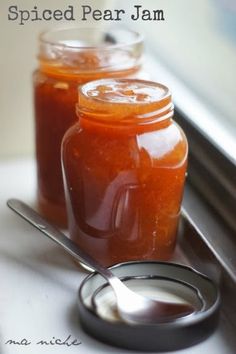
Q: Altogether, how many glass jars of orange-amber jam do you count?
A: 2